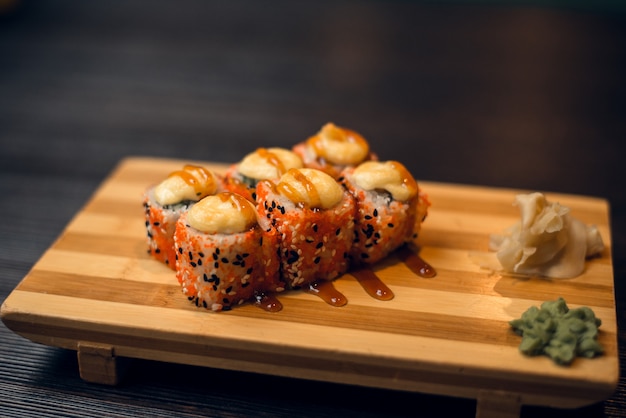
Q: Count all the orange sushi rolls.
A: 6